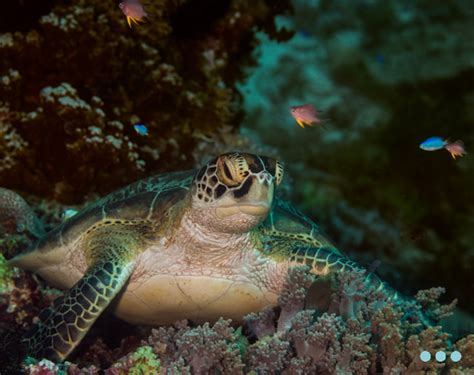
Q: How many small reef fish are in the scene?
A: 5